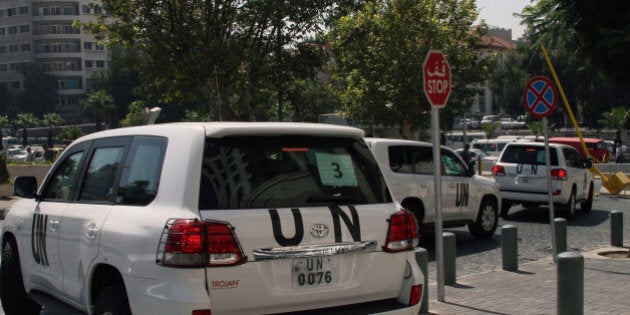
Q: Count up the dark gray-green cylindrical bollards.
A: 6